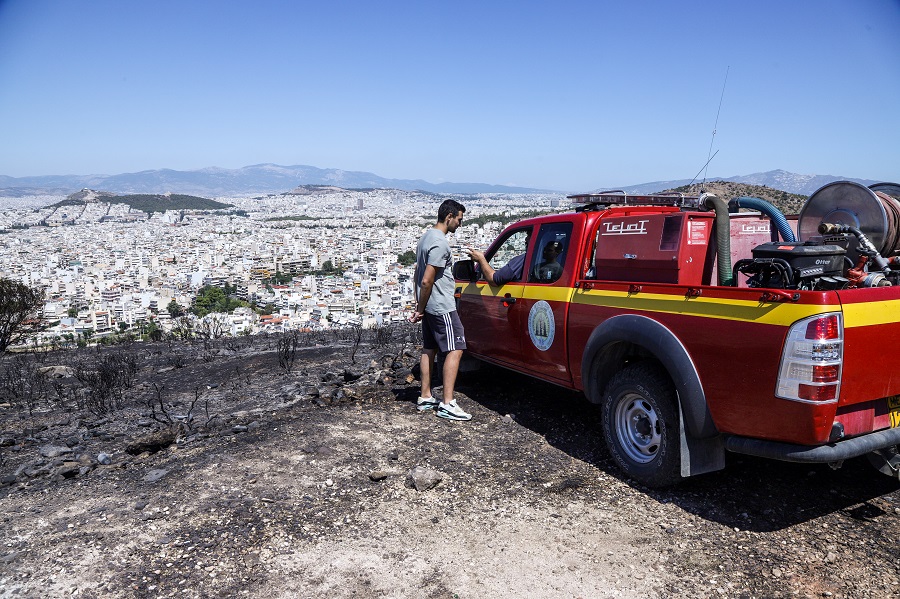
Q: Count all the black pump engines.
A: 1